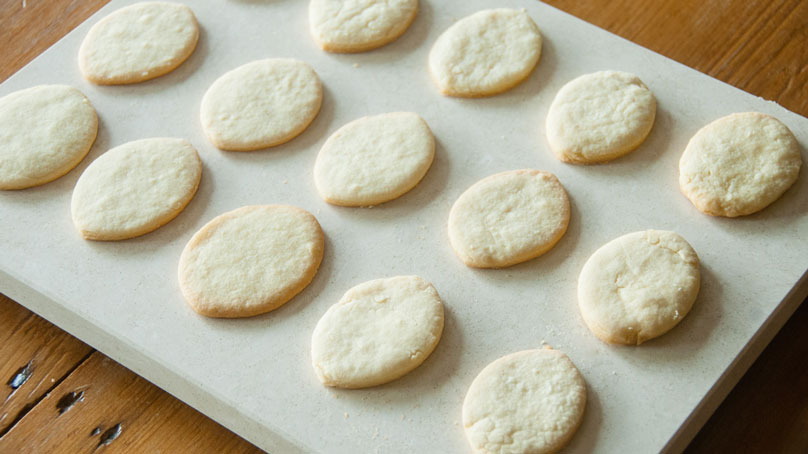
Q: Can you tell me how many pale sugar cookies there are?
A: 14